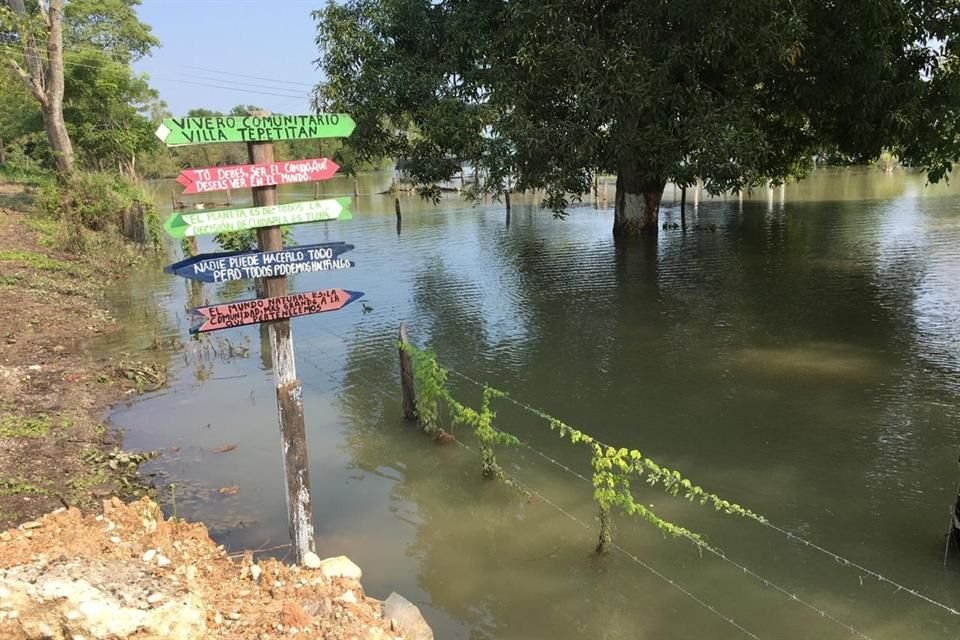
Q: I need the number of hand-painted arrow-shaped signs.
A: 5